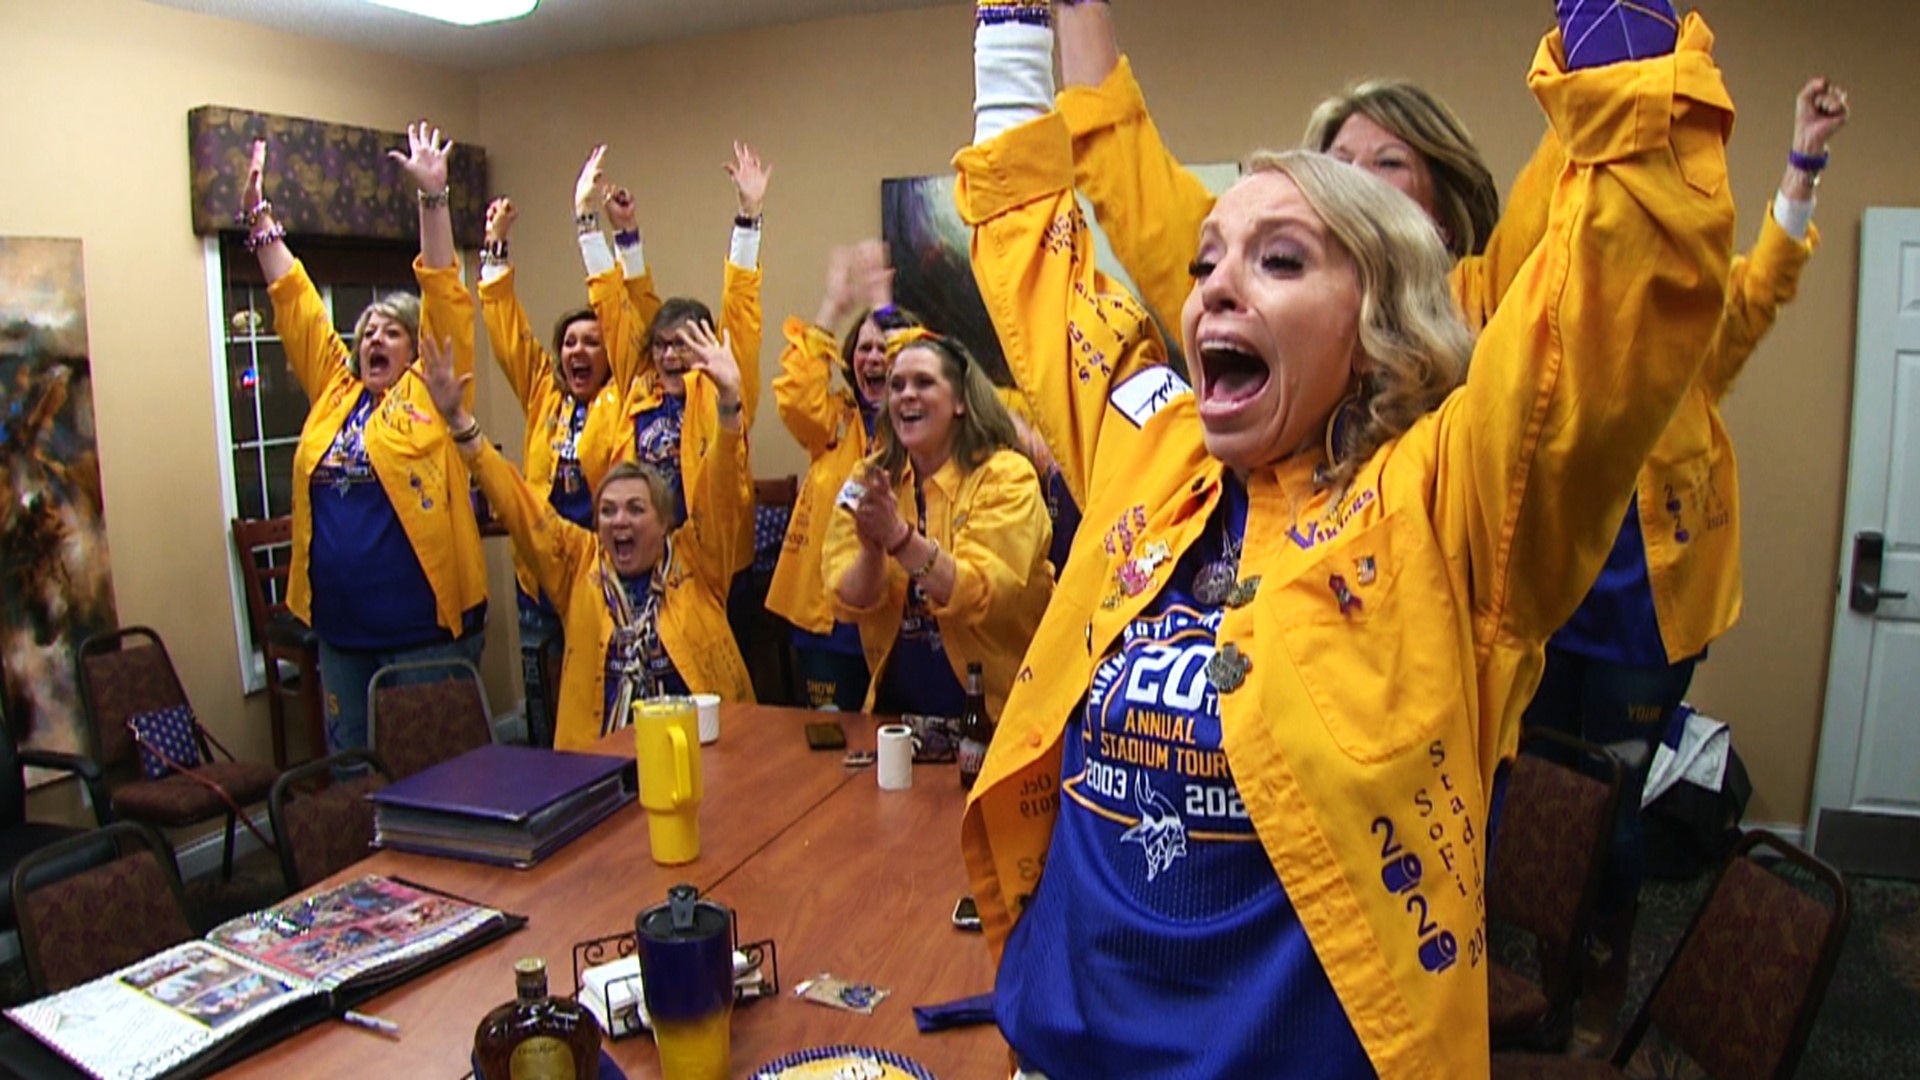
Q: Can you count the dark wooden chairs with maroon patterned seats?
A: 6